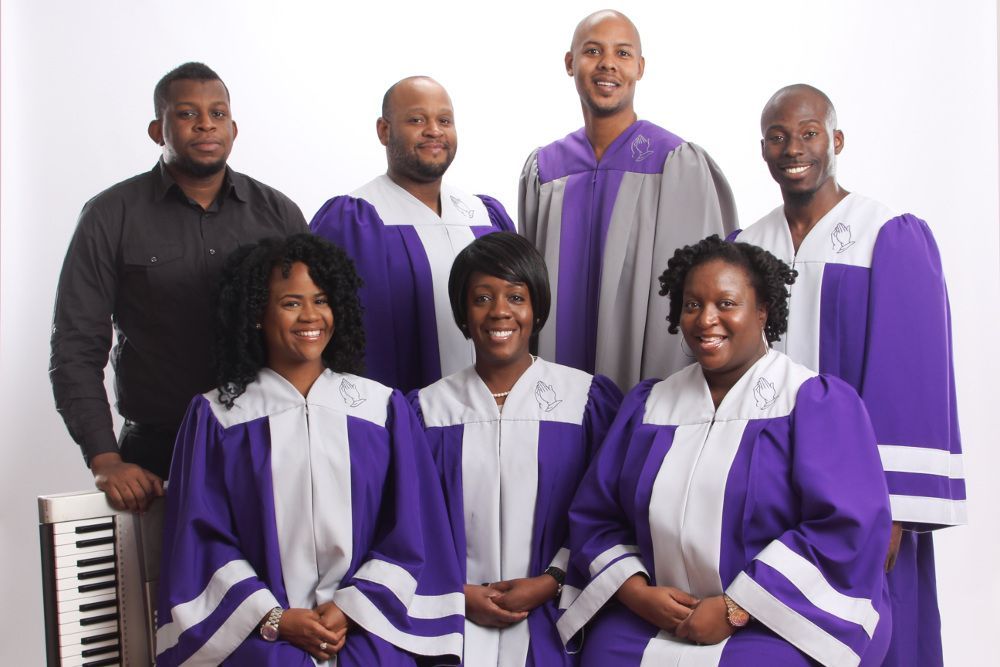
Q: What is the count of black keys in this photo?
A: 10